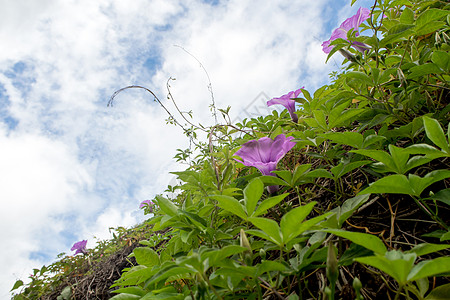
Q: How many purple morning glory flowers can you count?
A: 5